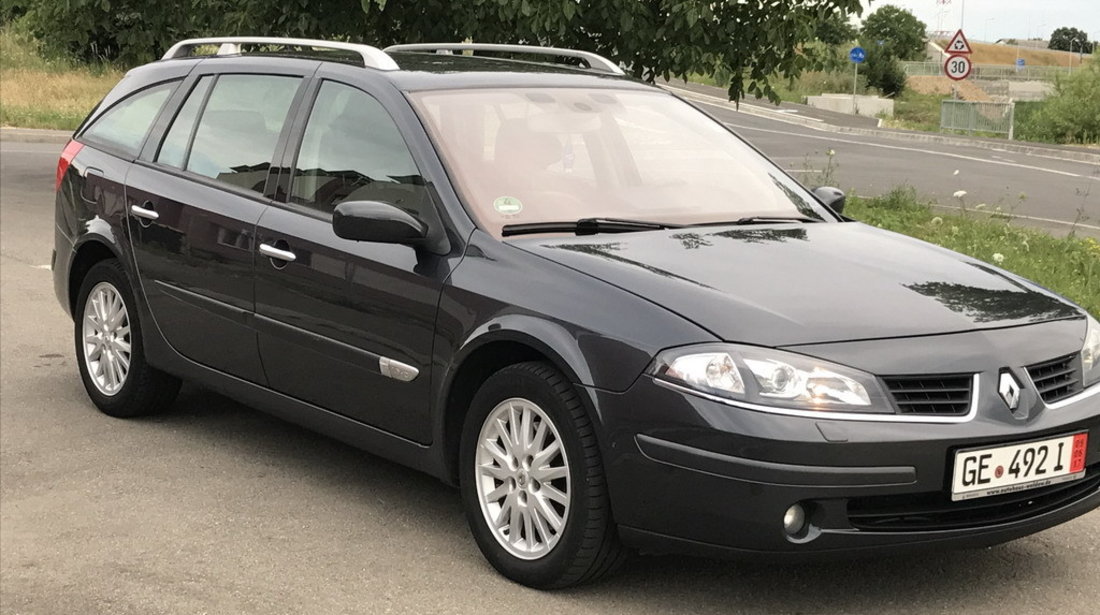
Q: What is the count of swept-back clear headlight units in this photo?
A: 2